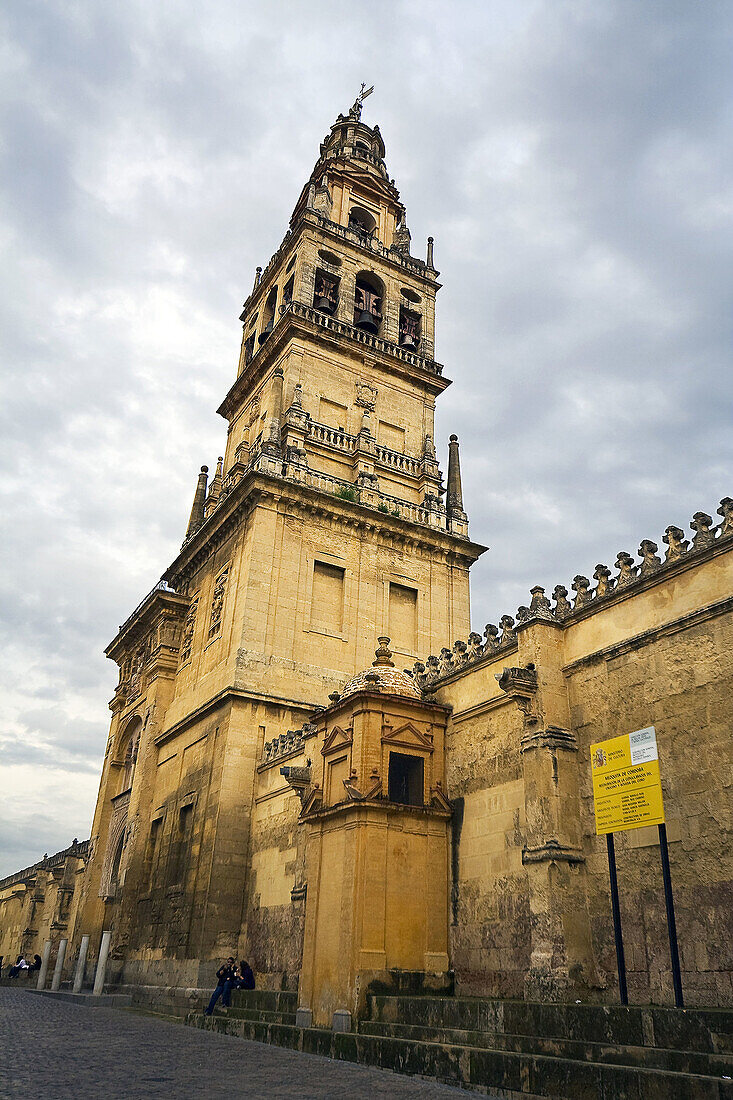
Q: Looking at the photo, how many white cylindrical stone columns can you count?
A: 4